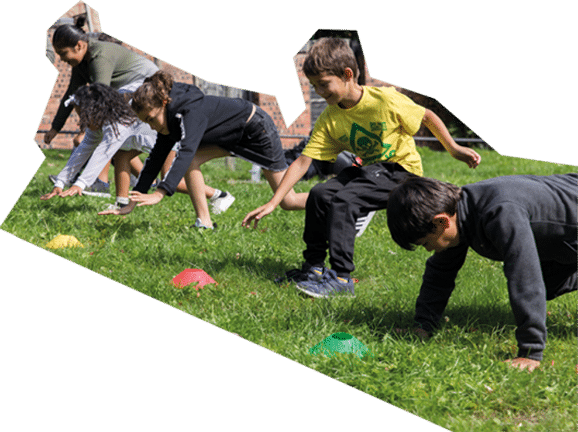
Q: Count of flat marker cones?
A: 3